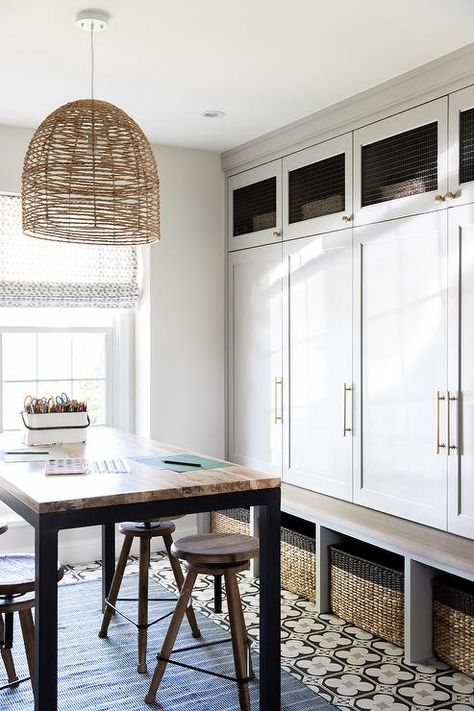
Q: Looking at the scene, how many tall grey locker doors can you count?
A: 4